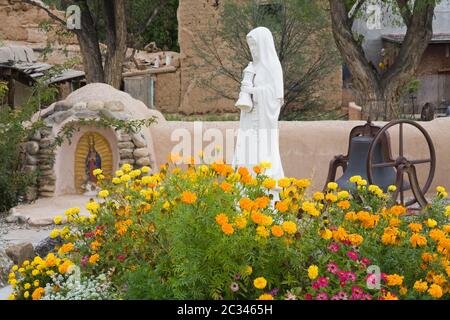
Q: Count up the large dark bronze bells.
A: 1